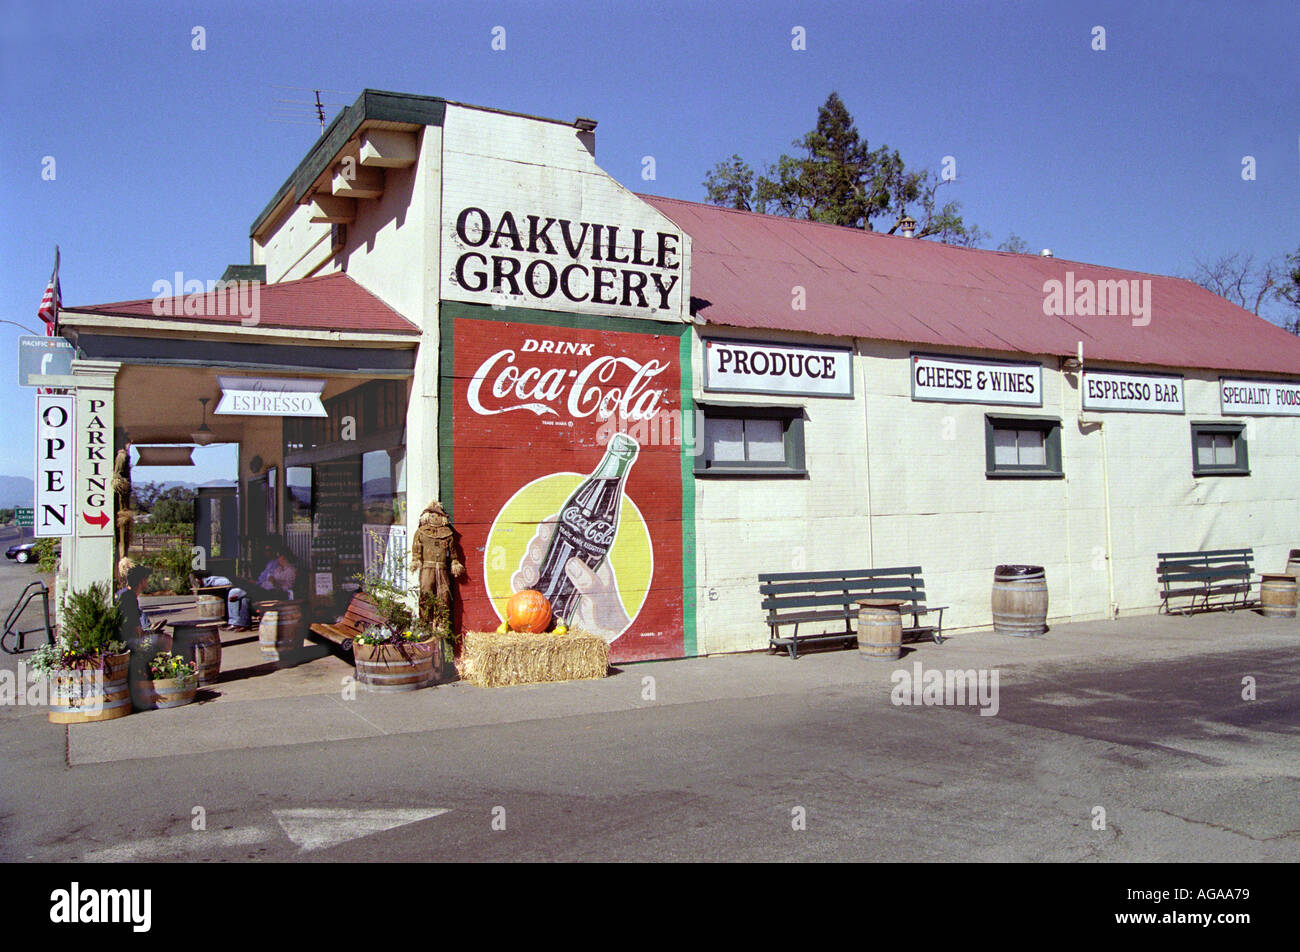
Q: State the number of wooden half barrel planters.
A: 3